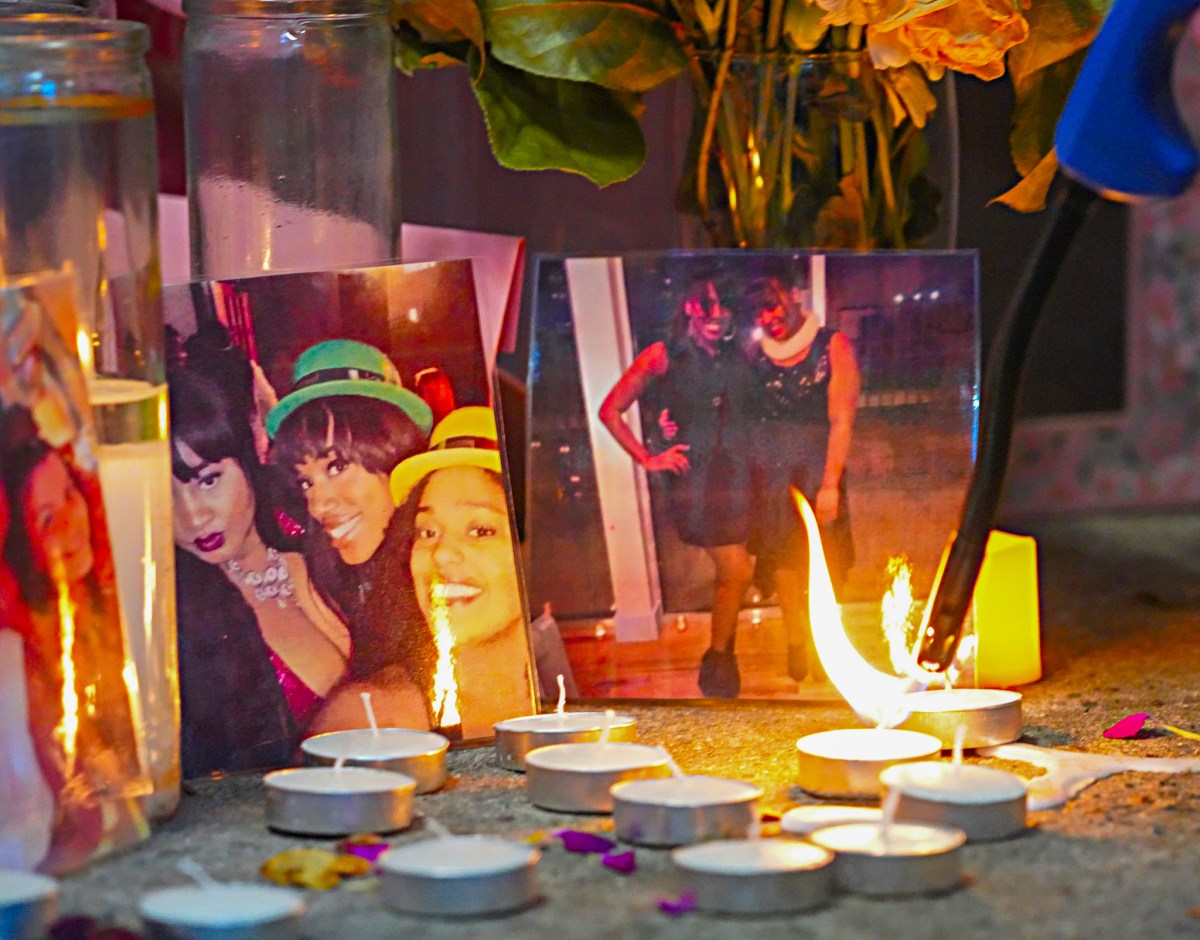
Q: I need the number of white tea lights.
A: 13